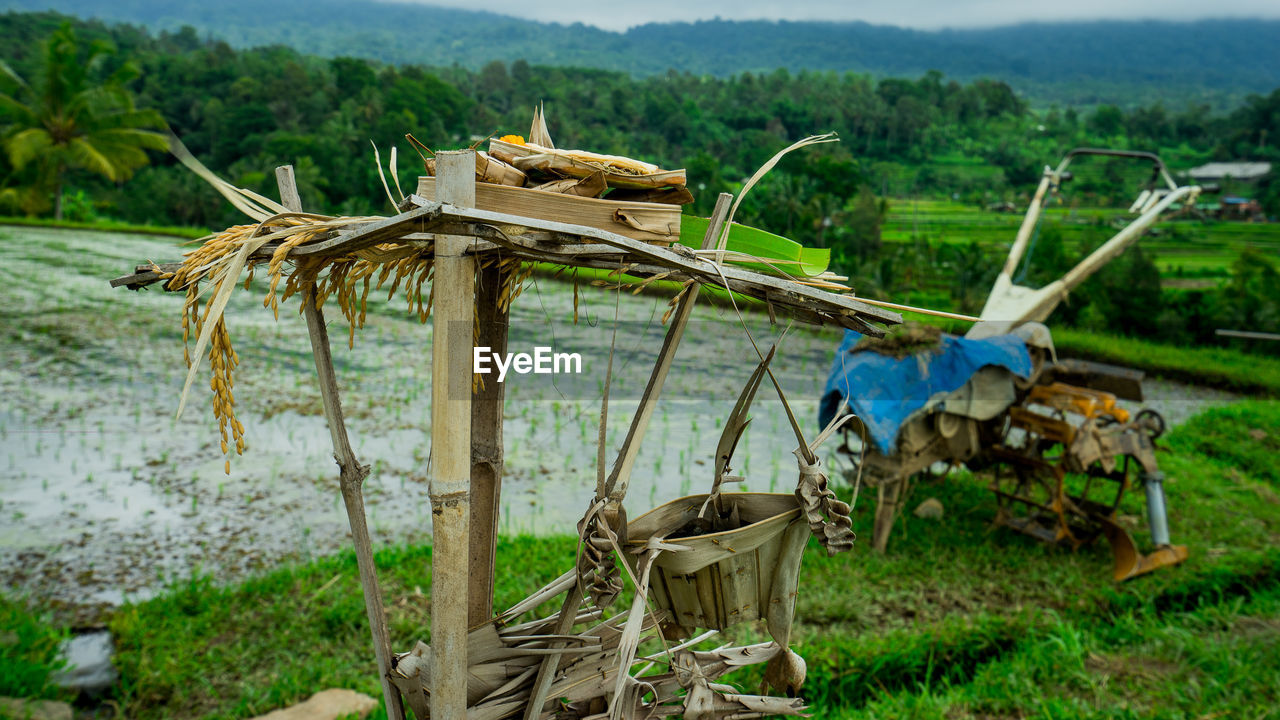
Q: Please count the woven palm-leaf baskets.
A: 1